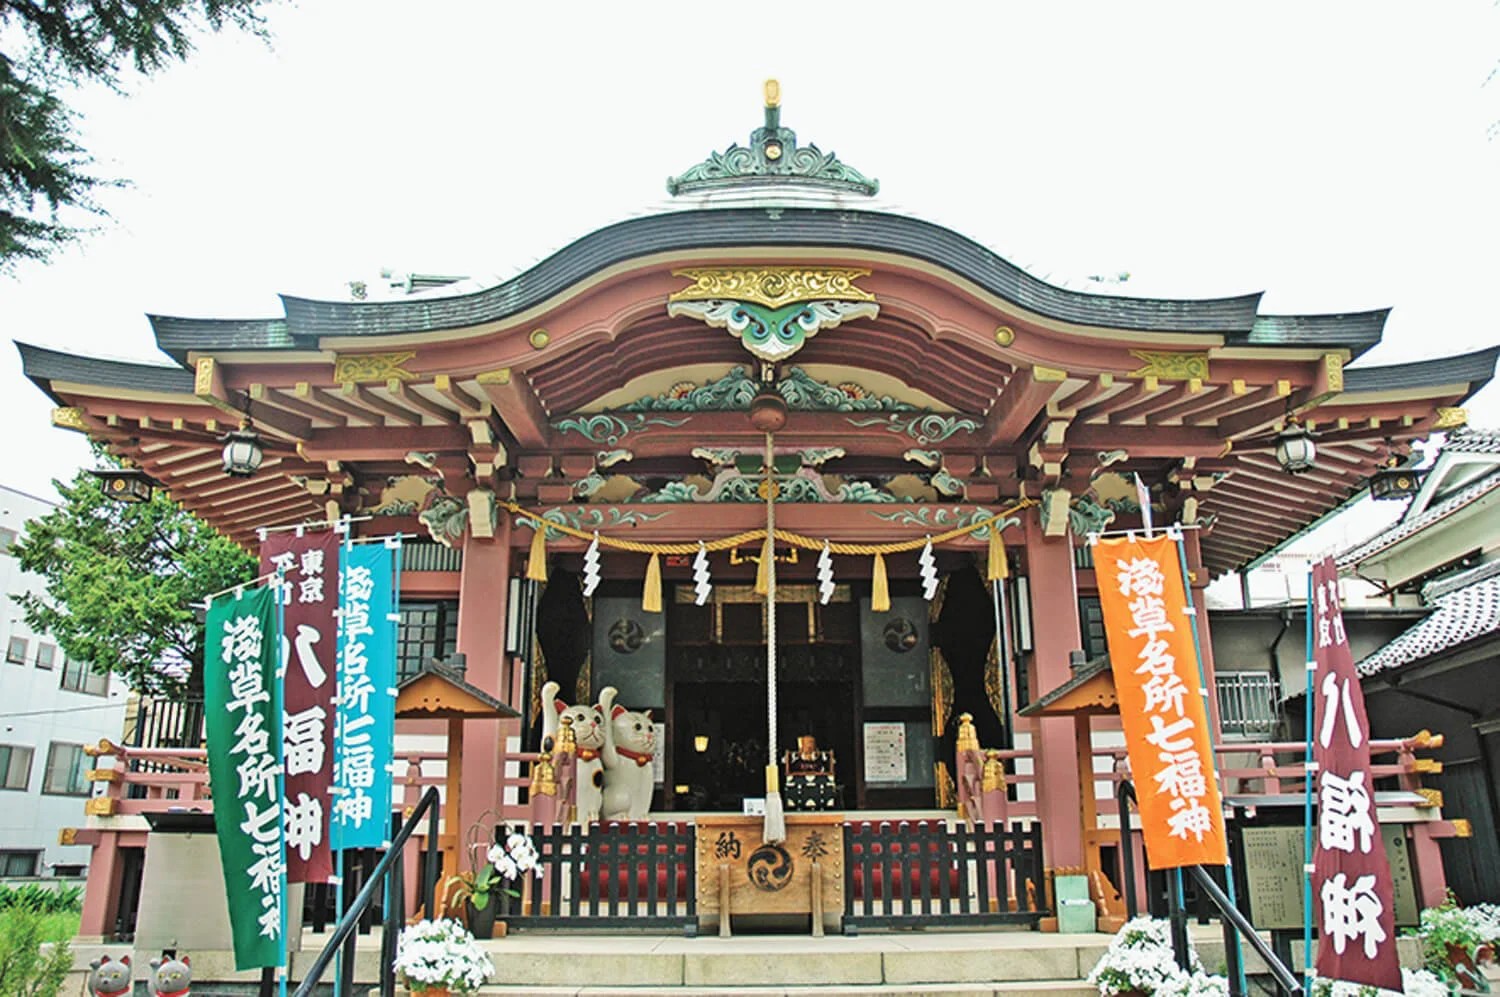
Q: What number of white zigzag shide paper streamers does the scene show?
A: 4